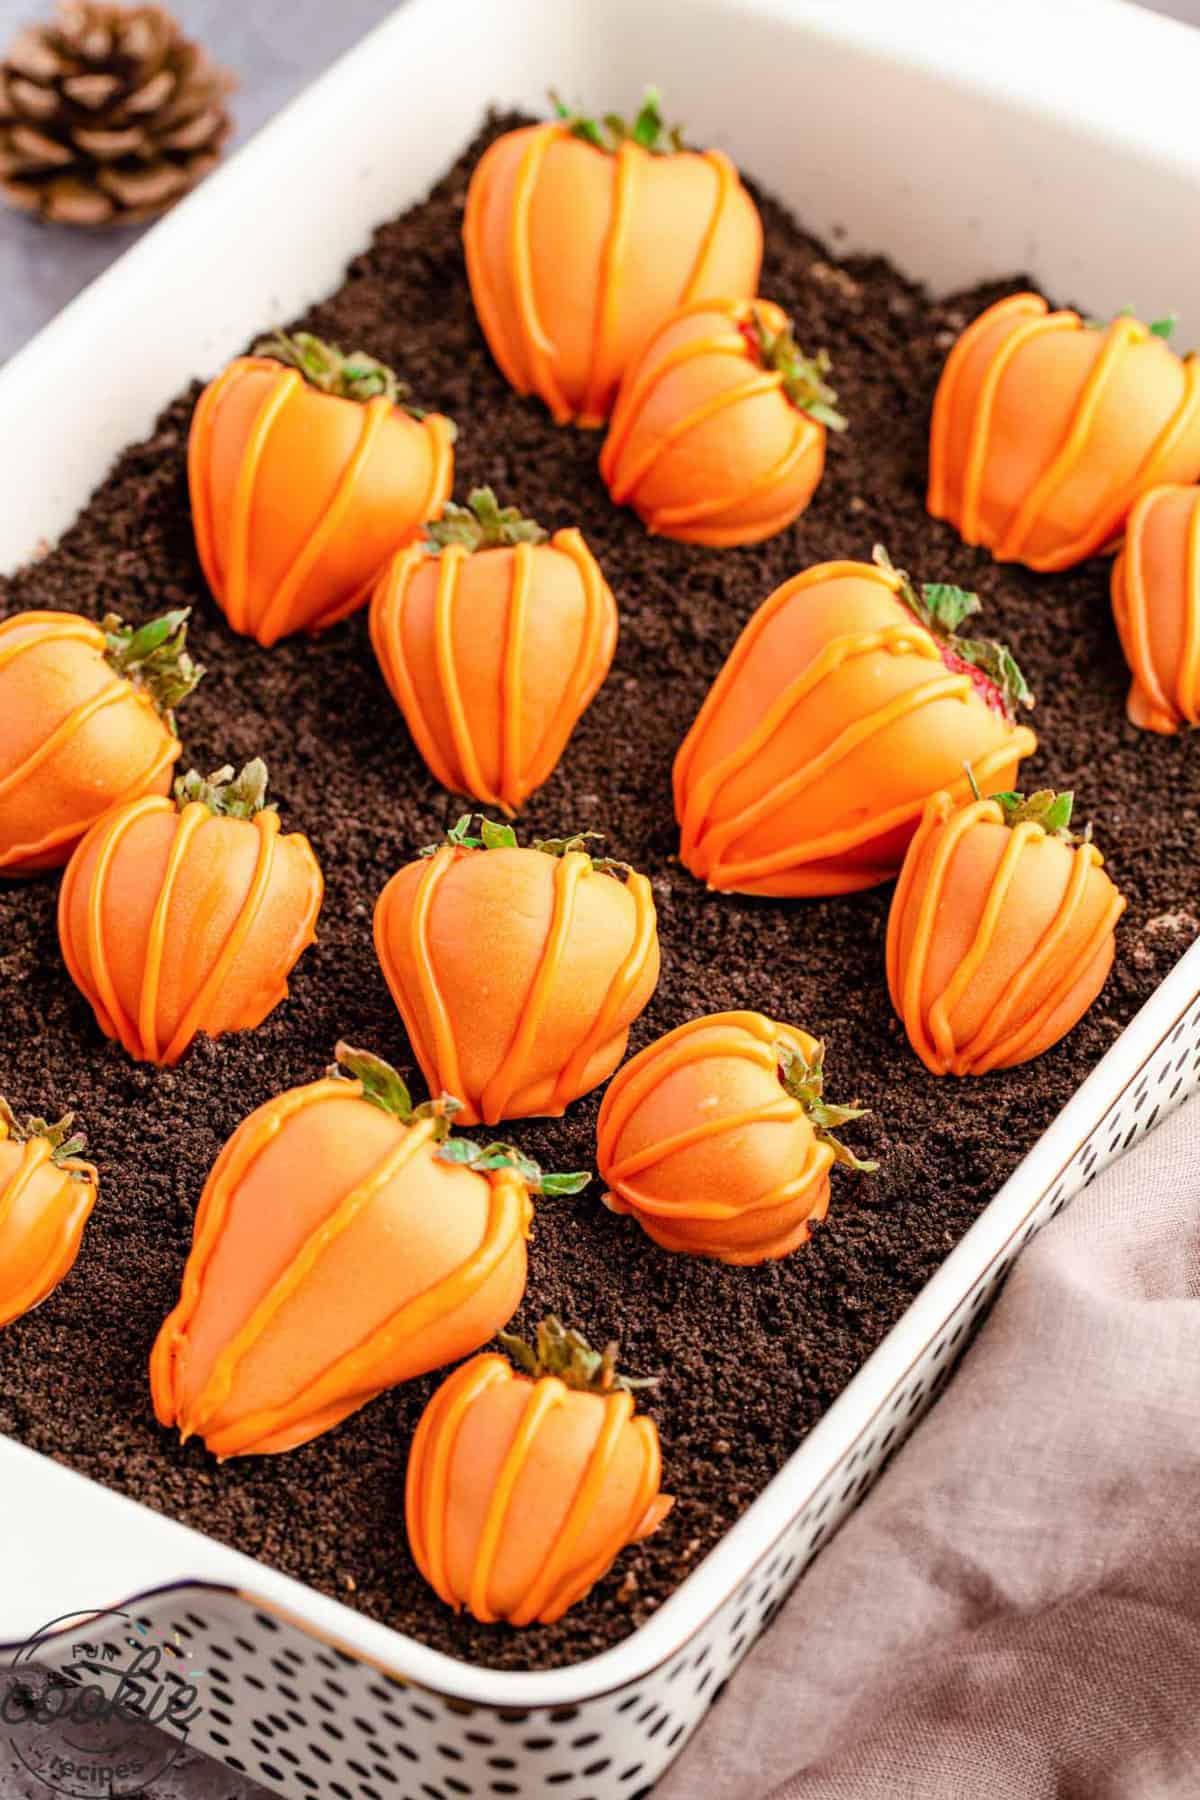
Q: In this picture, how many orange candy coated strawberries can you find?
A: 15